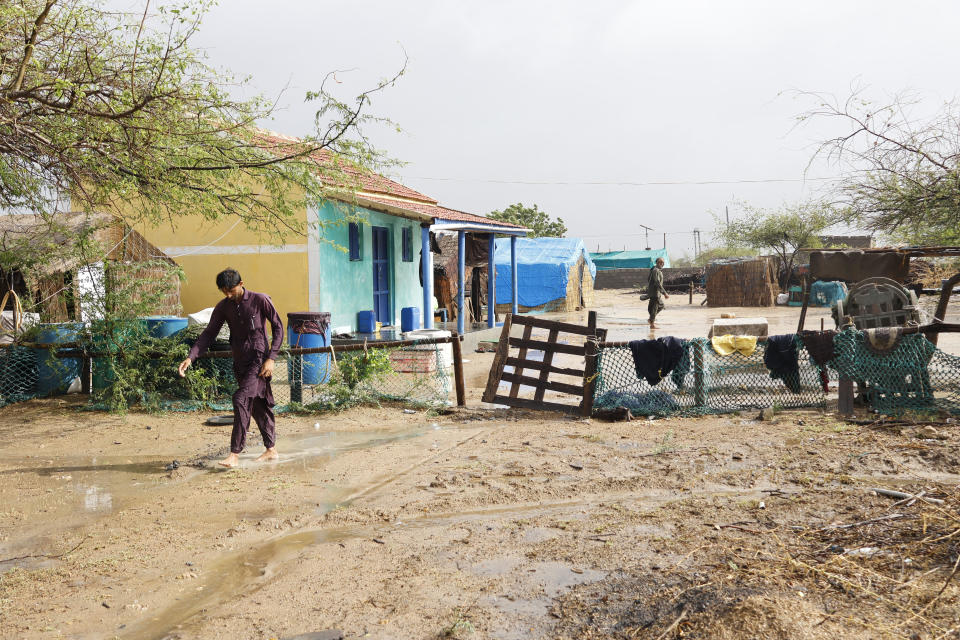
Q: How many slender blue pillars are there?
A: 4